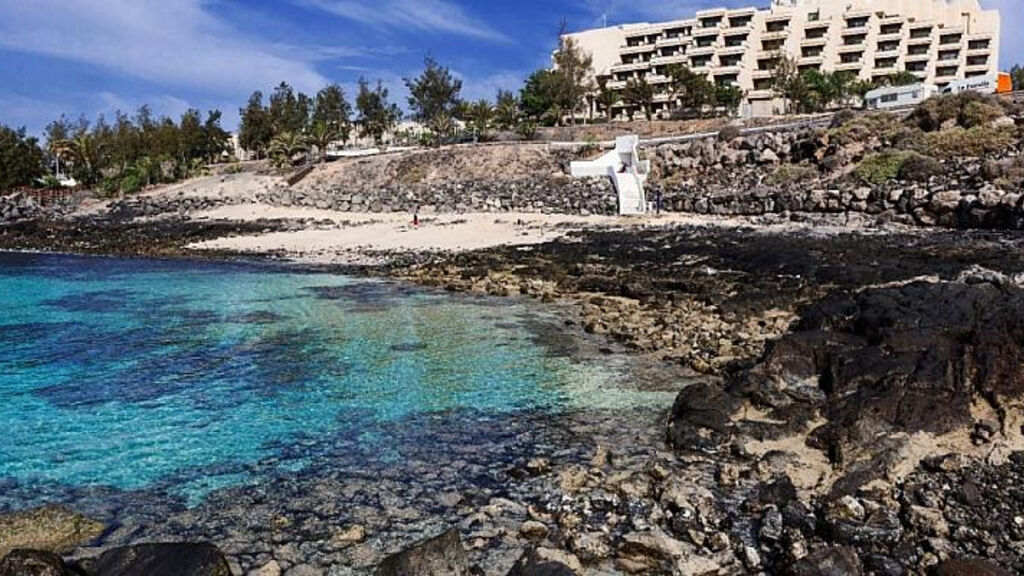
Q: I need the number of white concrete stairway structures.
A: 1